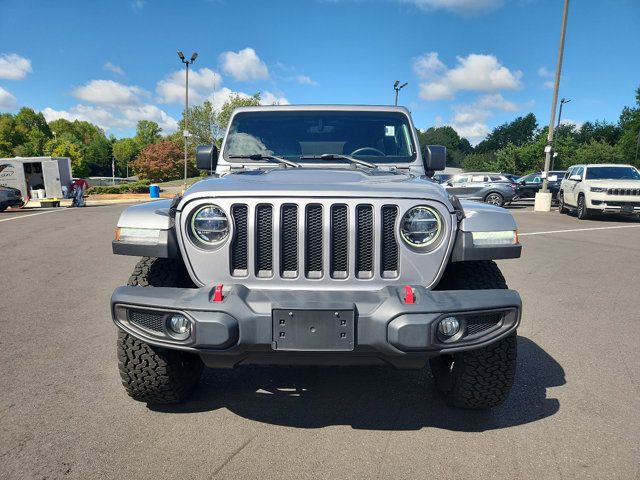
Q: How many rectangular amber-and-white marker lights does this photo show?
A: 2